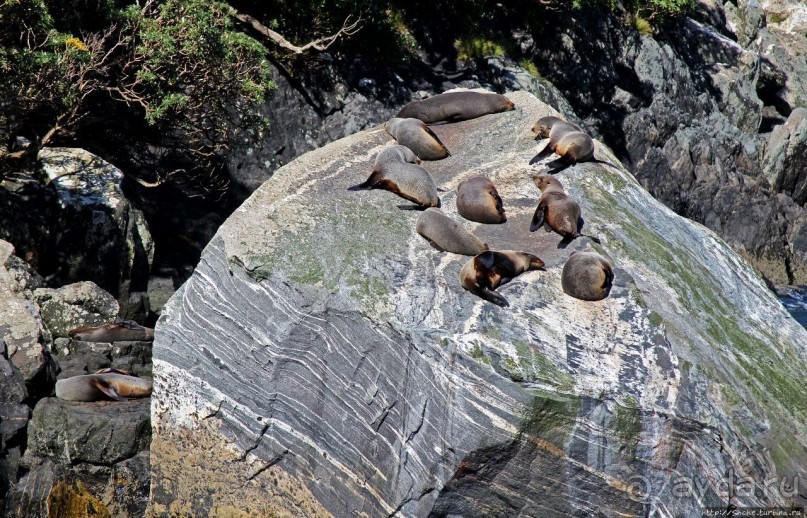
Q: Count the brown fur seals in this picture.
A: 11